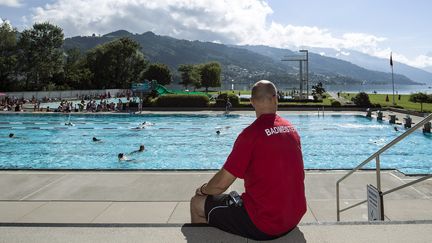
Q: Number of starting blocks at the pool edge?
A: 5